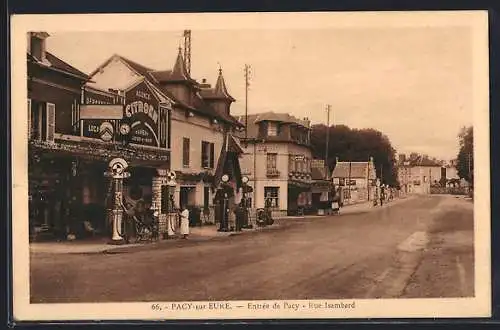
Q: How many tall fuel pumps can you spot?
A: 4